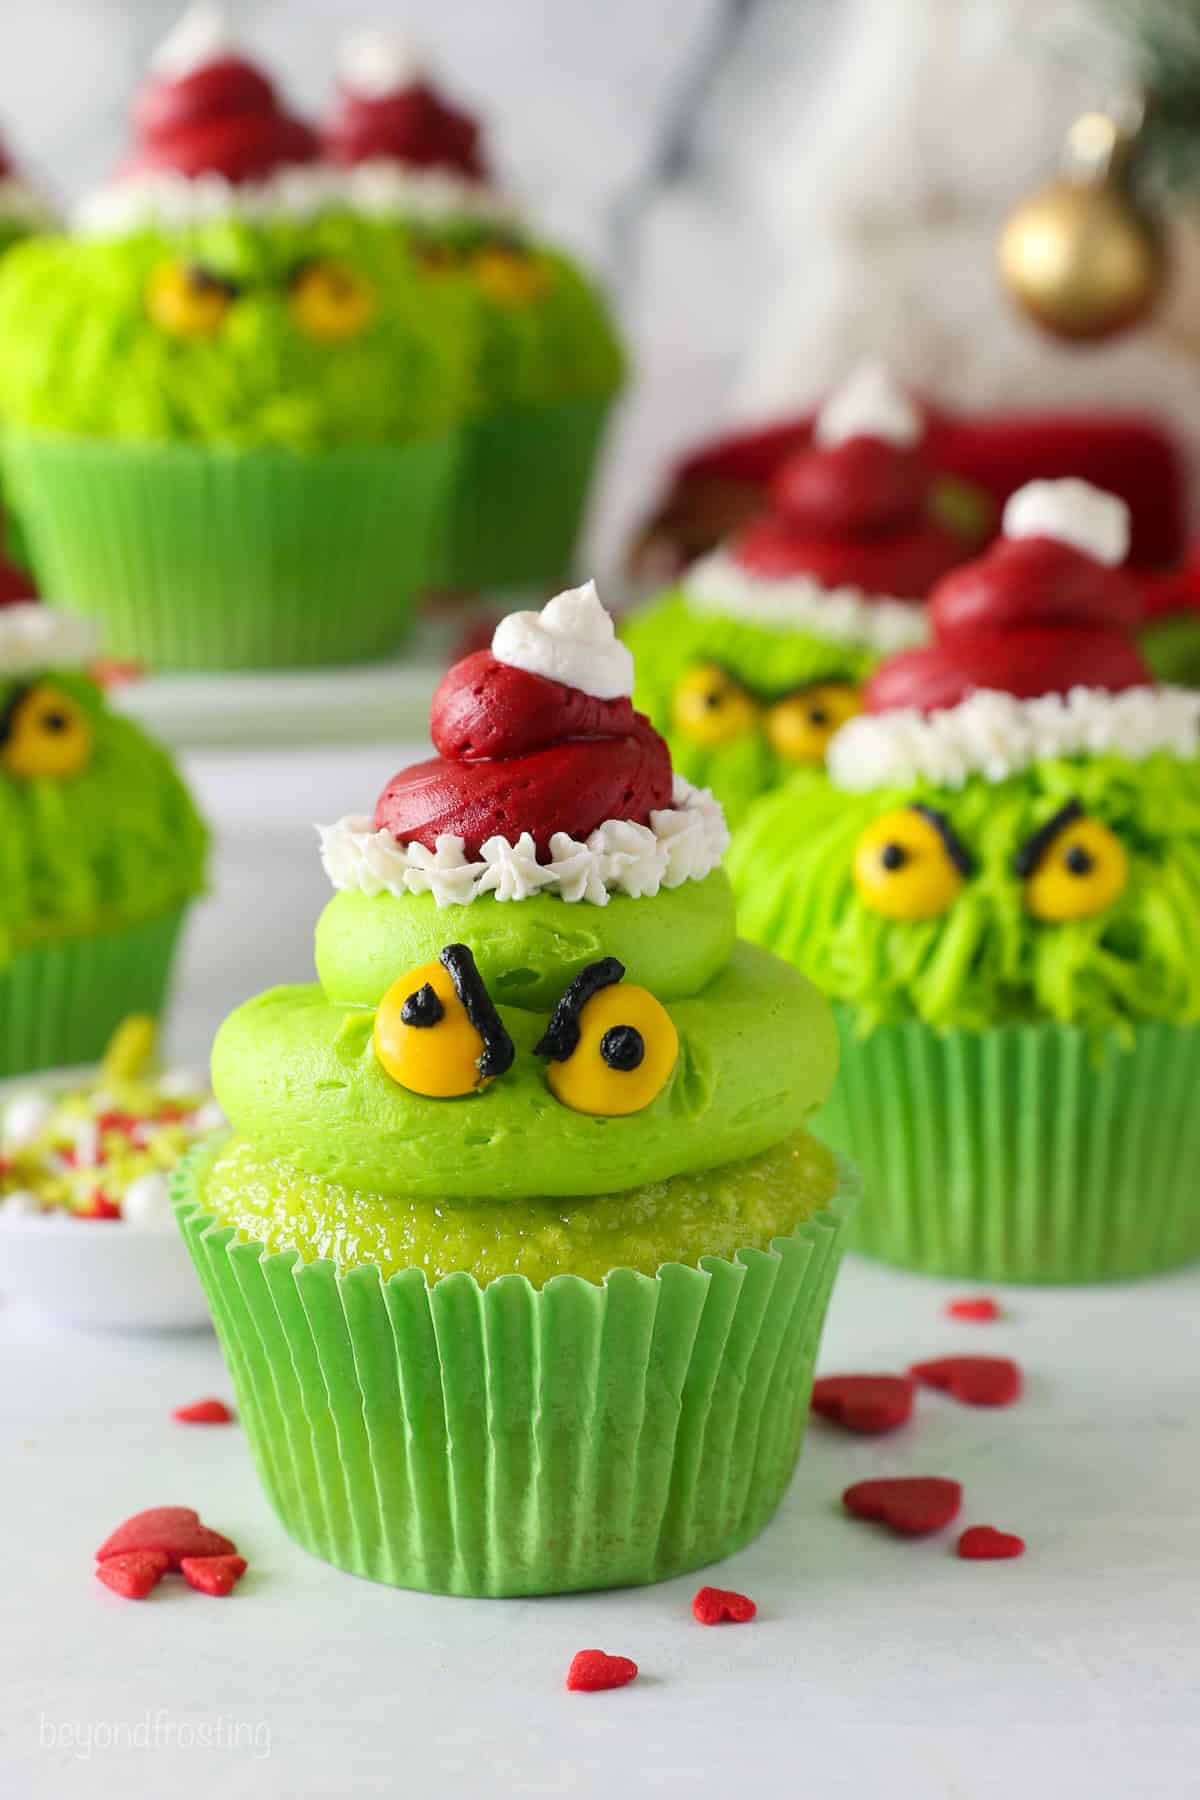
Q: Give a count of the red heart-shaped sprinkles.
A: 11